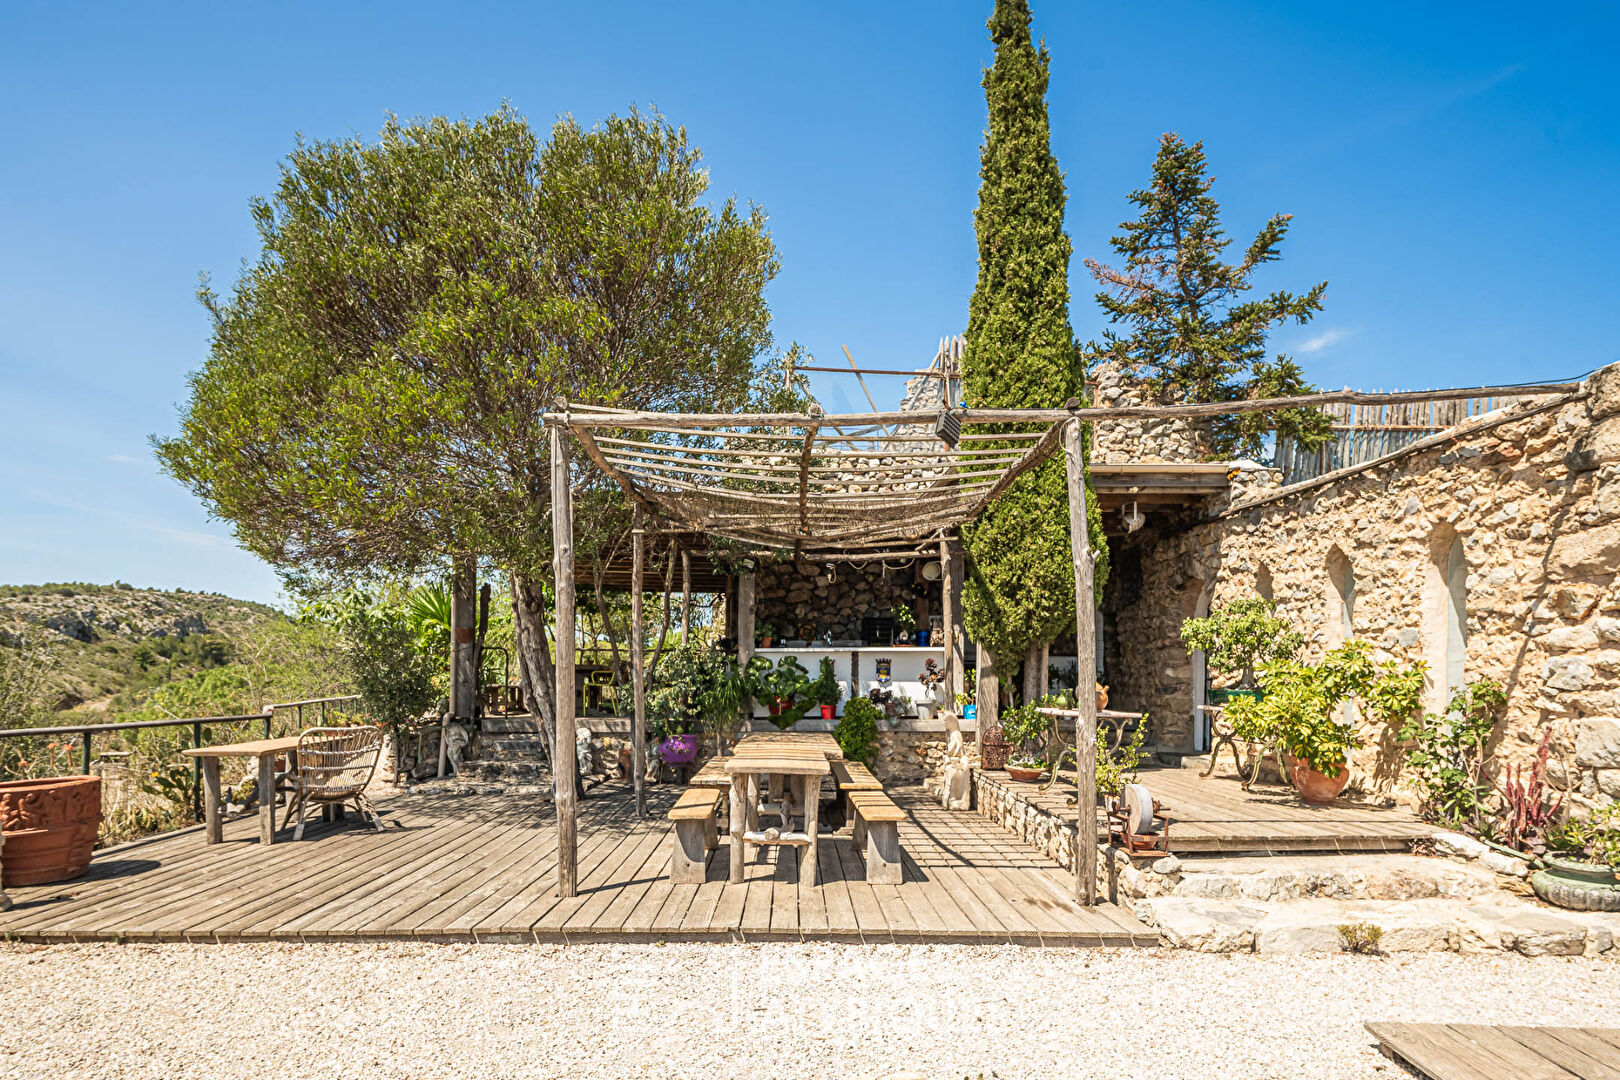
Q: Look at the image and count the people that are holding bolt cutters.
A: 0